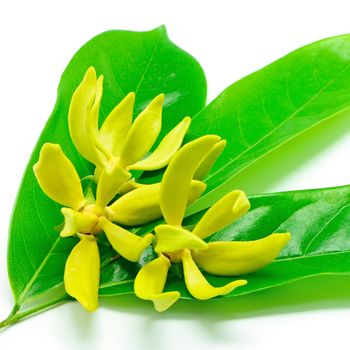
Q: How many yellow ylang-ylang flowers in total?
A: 3